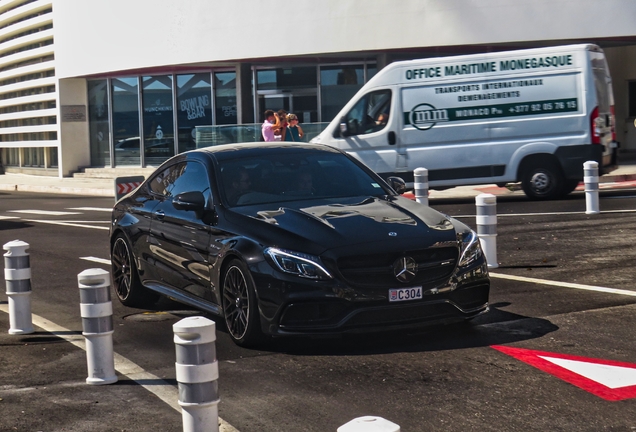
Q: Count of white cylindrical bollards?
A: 7